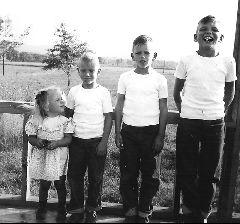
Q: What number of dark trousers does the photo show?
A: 3